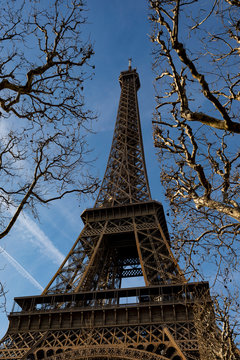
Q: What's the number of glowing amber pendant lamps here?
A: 0